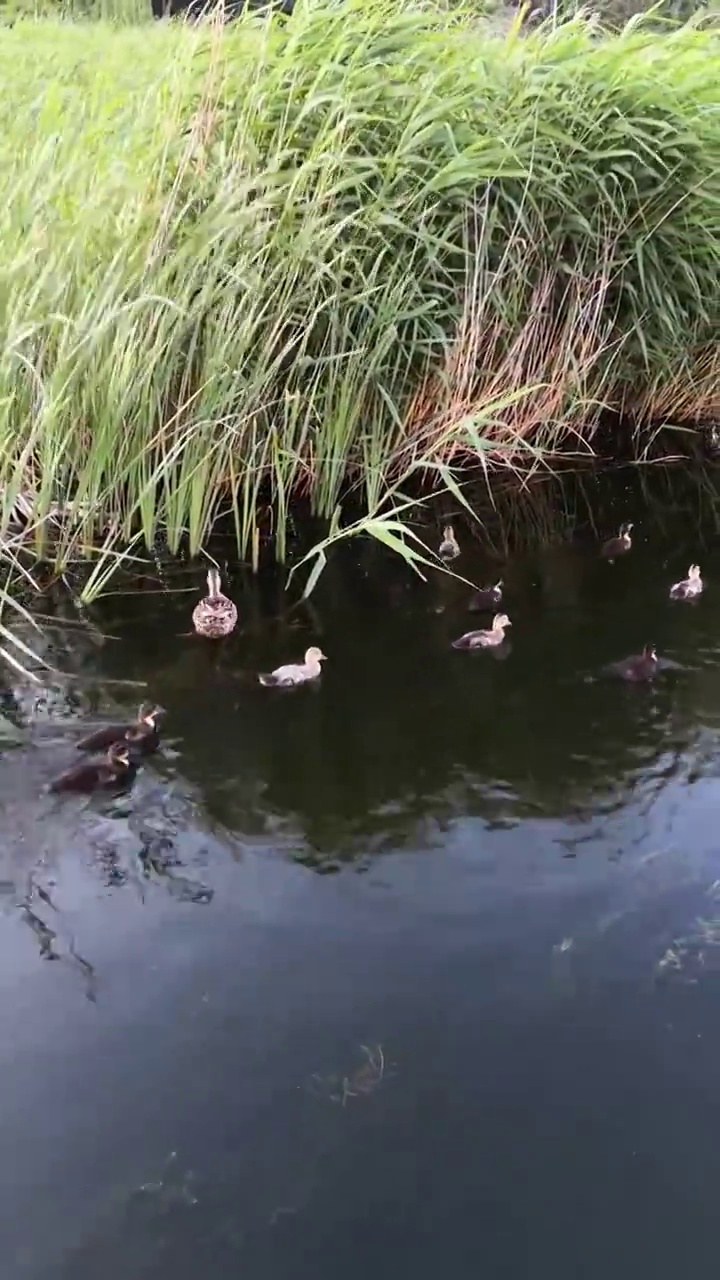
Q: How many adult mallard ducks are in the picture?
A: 1